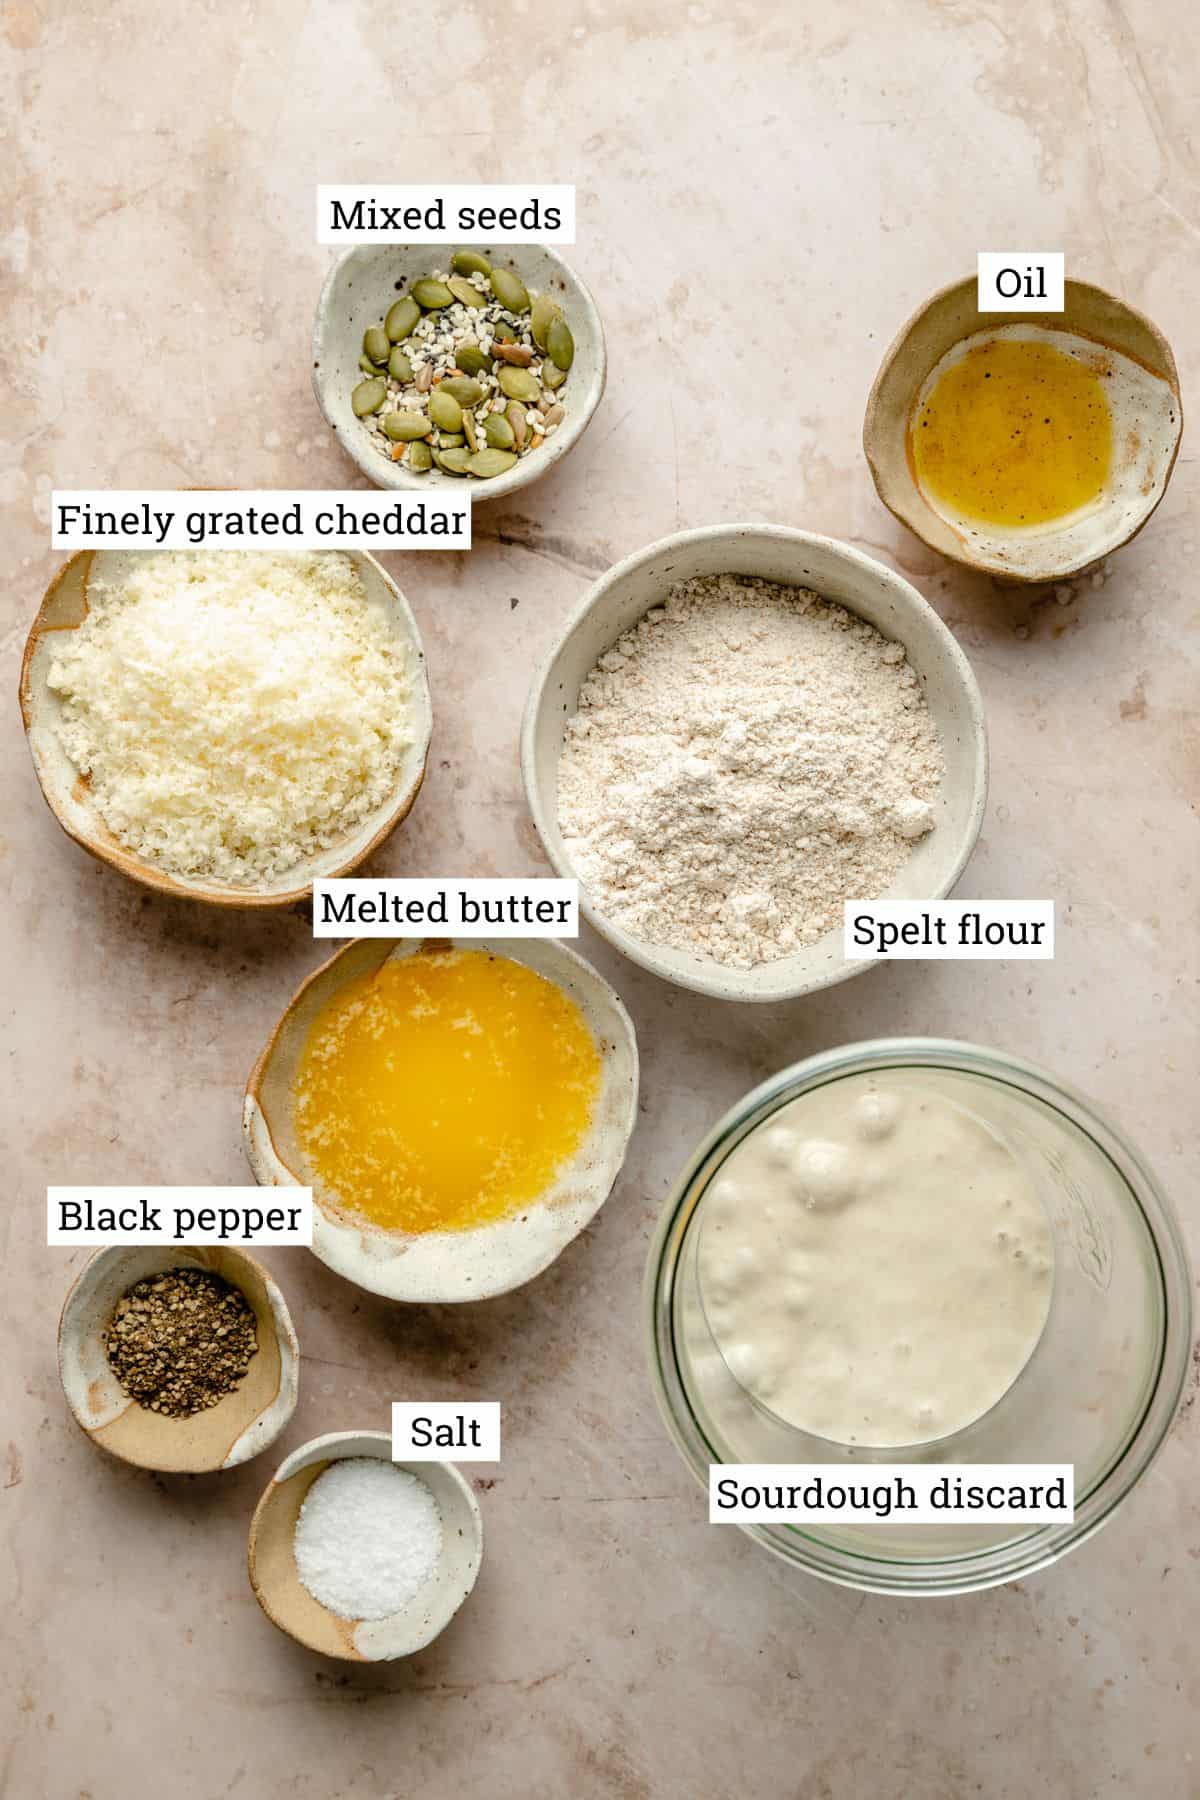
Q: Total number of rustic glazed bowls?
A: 7